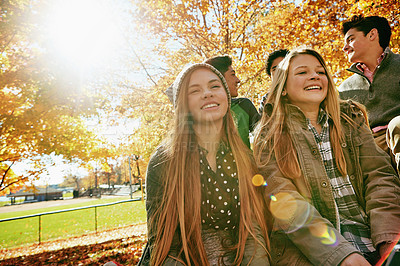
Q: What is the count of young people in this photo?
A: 5